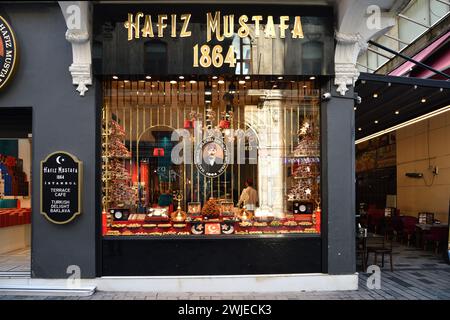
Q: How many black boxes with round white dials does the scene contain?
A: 2